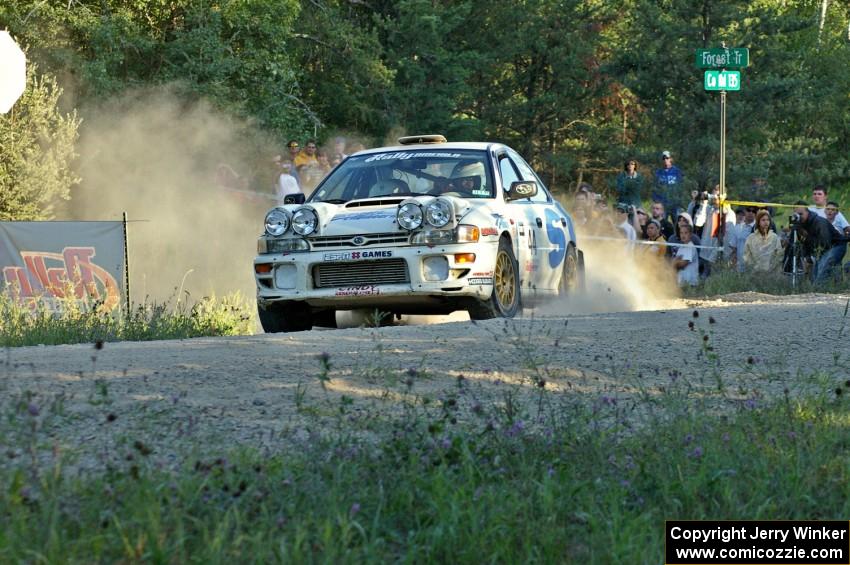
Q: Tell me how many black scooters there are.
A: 0